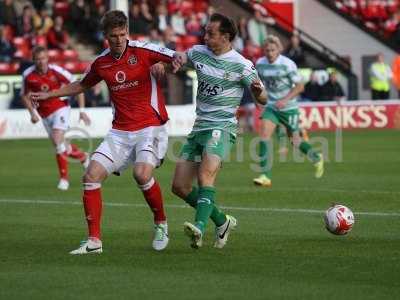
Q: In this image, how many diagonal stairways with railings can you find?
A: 1